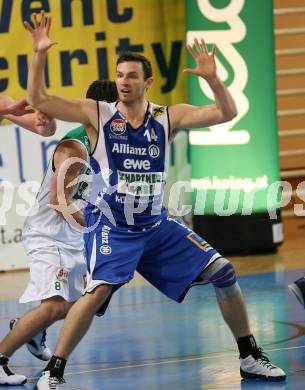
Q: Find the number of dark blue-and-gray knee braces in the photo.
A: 1